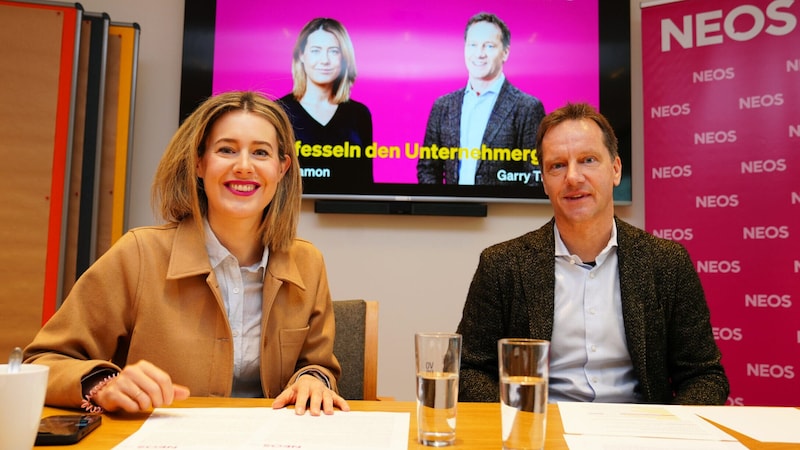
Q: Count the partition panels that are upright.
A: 3